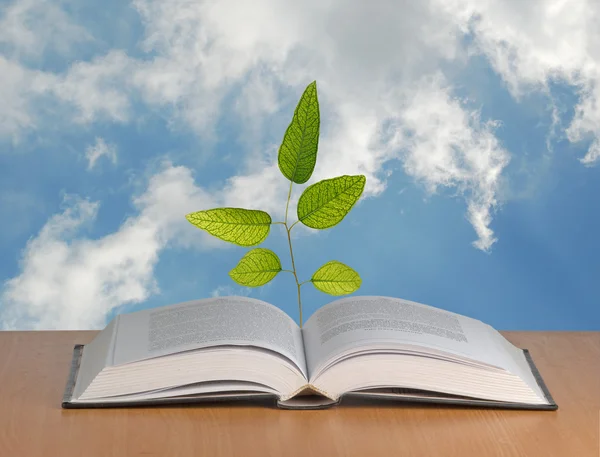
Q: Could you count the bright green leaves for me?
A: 5